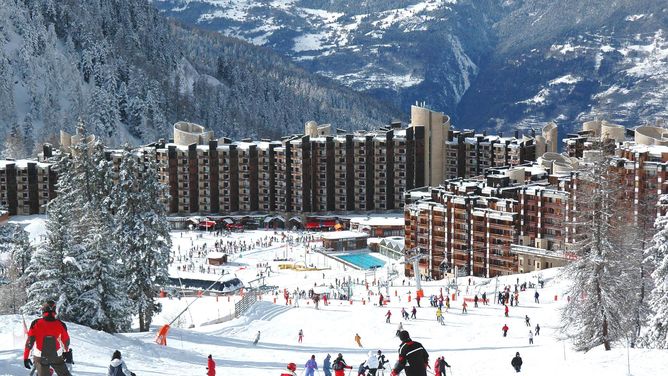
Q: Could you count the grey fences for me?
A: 1